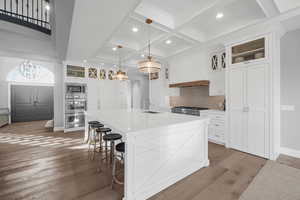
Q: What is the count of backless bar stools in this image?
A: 5